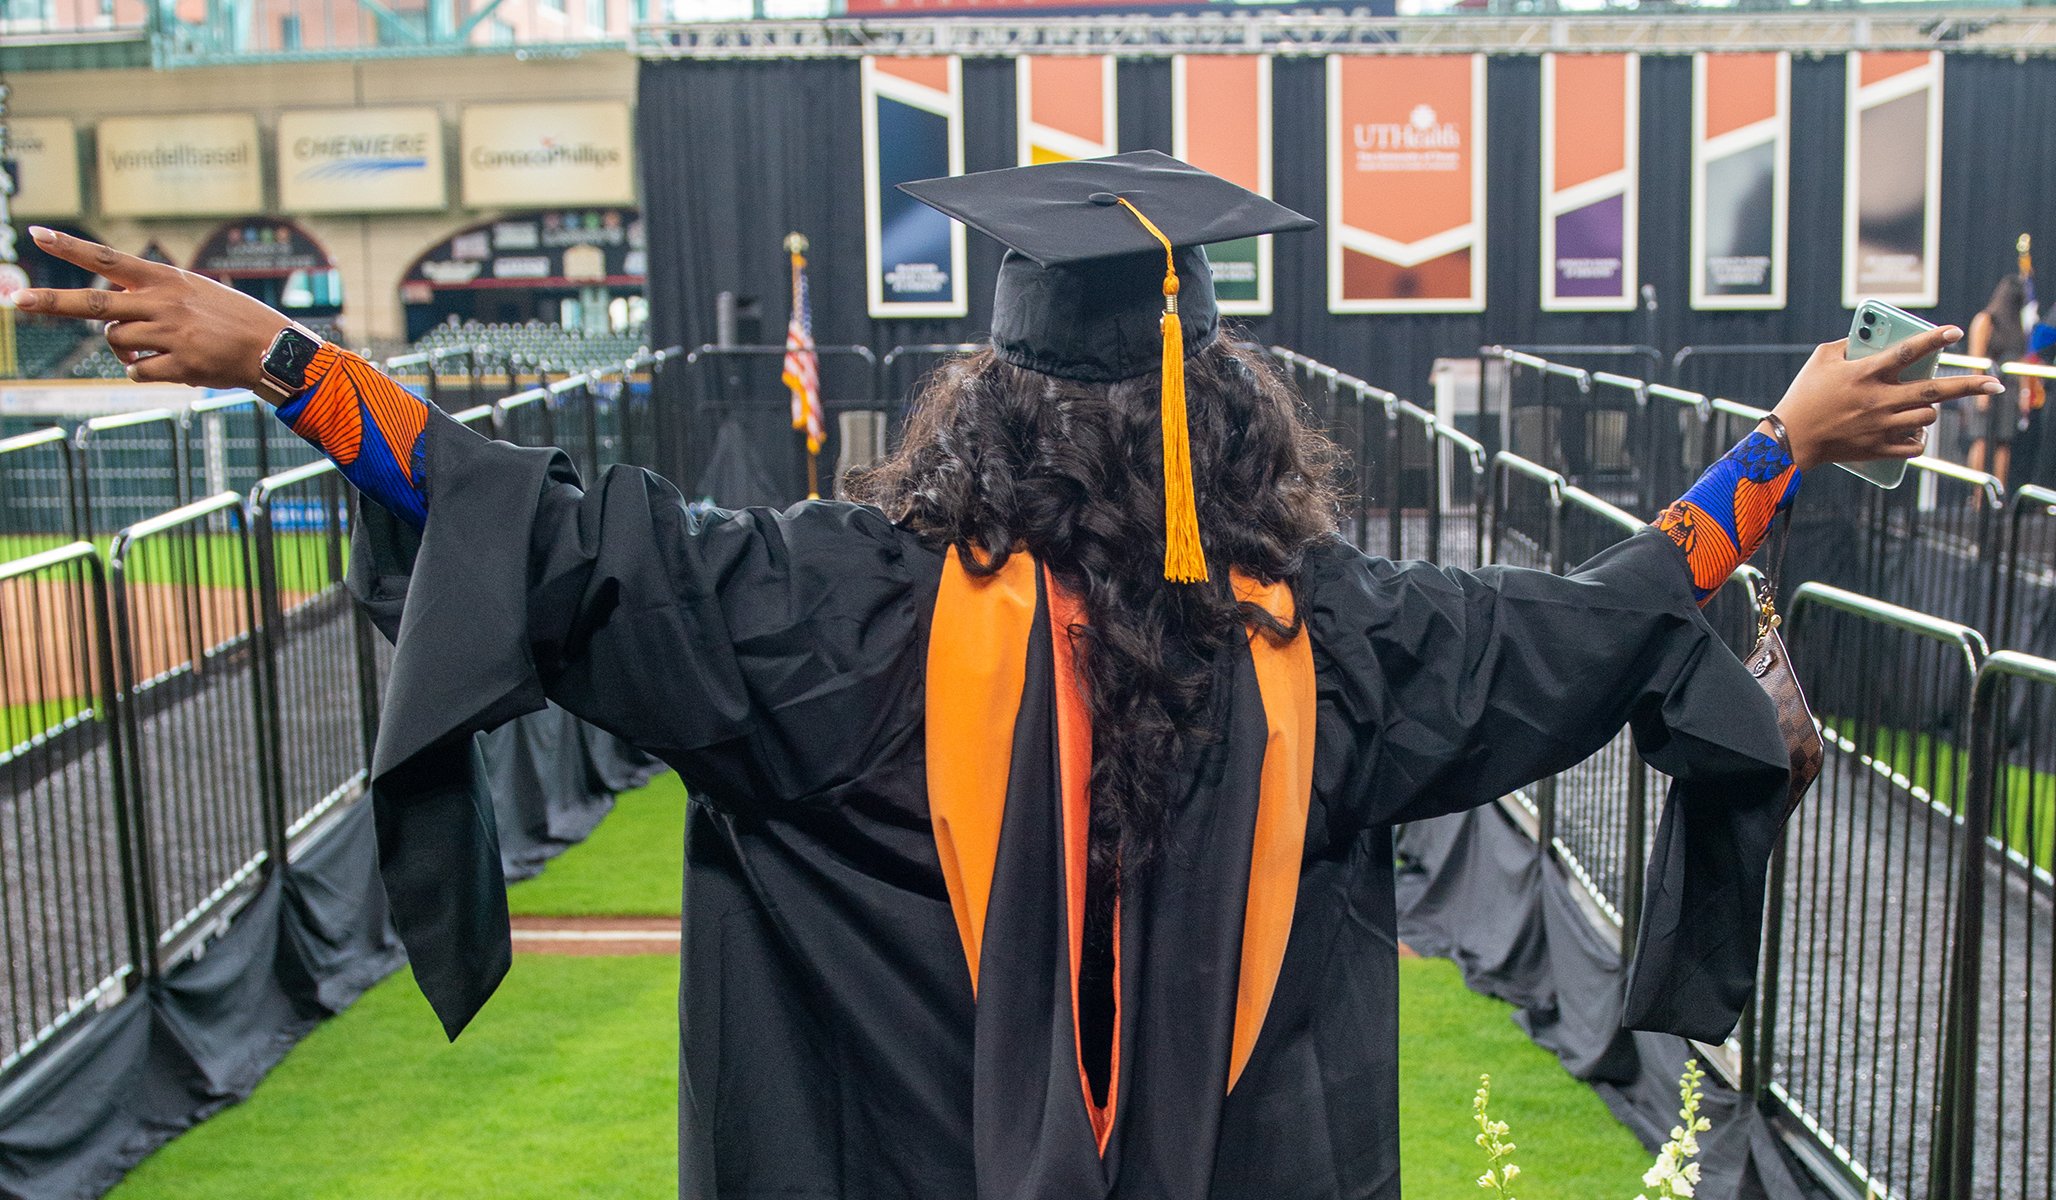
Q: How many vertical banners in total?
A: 7